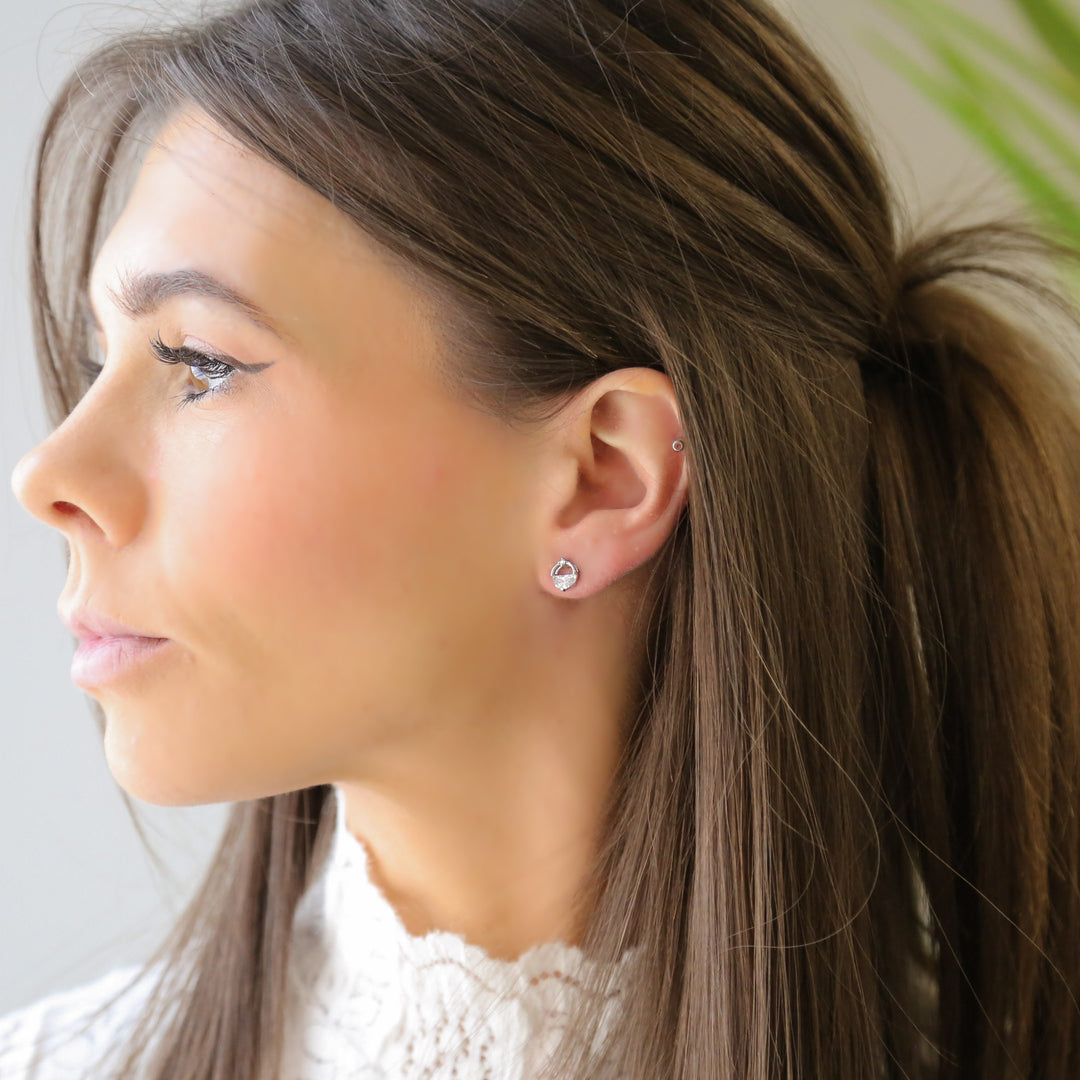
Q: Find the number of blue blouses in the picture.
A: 0